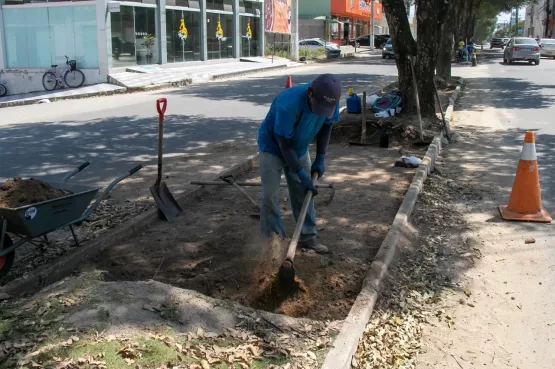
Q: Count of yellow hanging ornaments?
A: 3